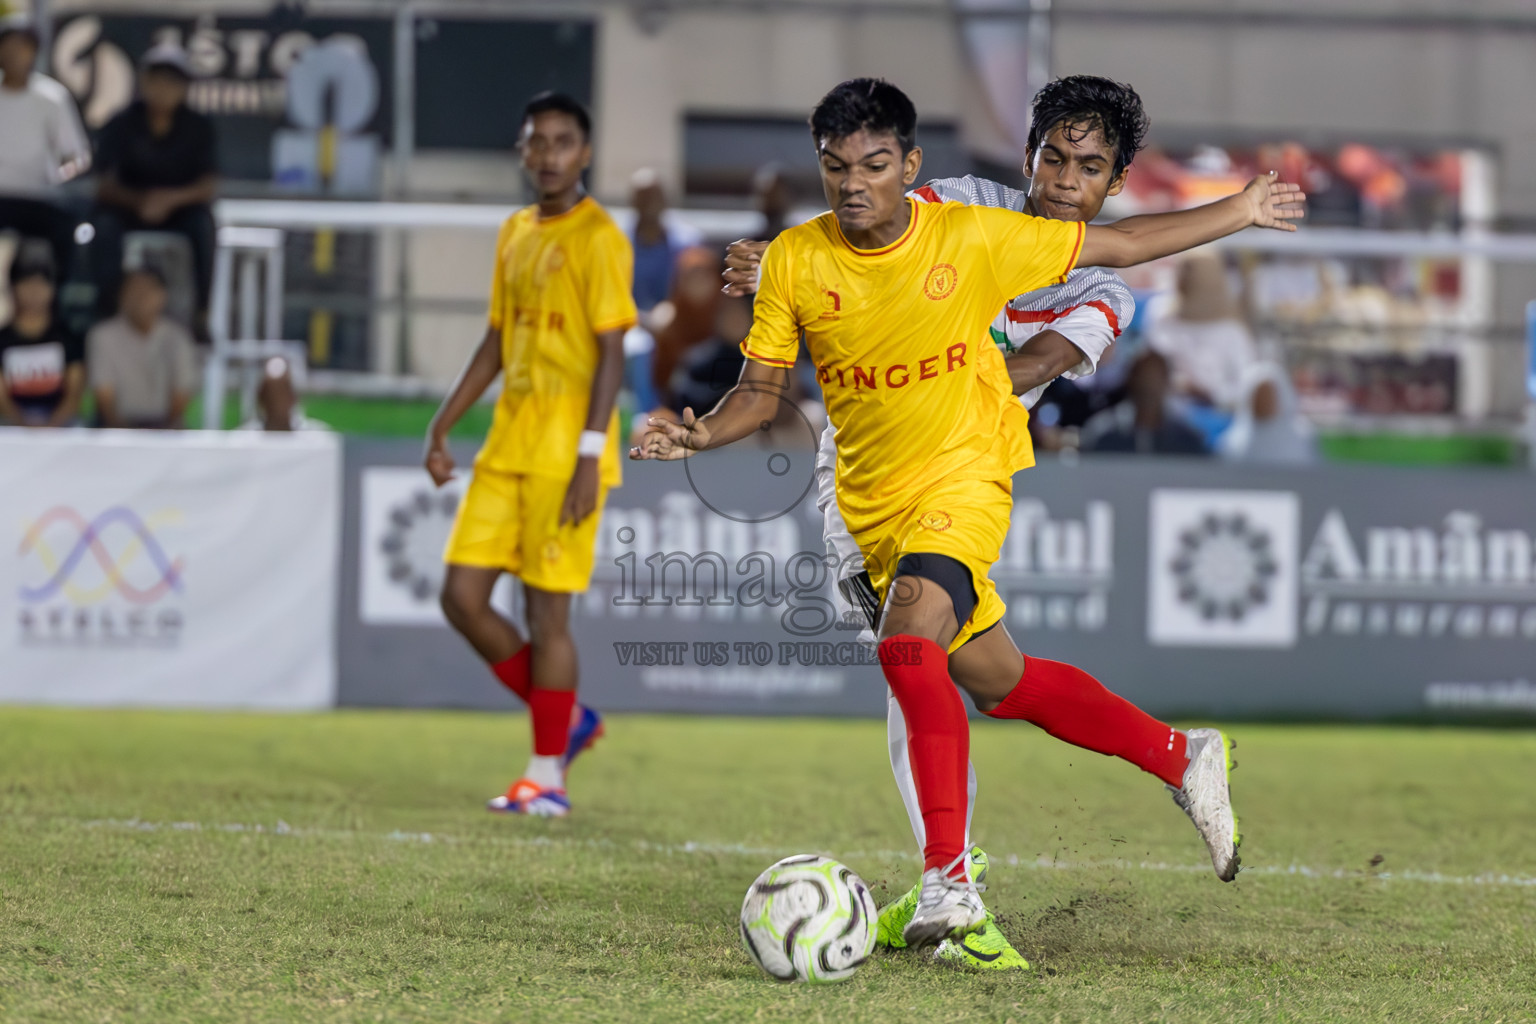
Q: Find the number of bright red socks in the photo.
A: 4